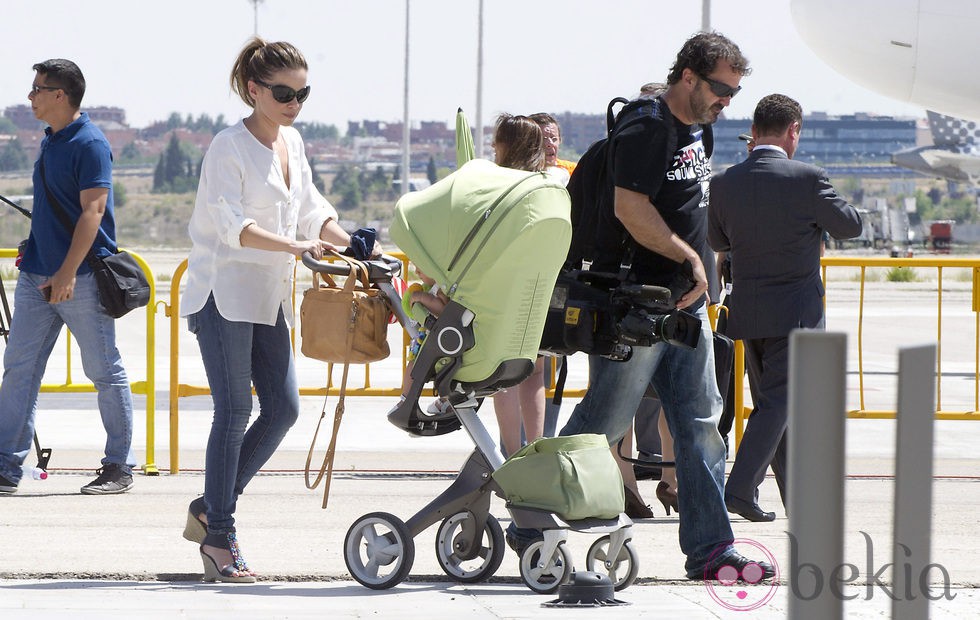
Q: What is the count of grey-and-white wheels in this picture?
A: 4